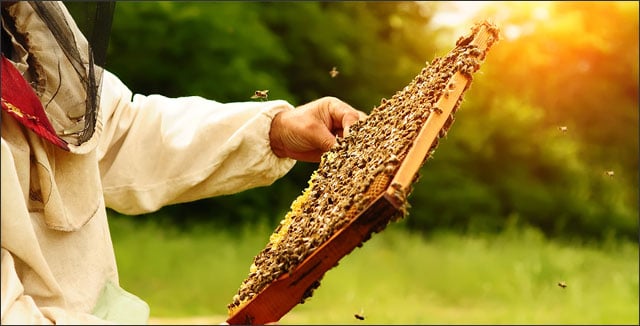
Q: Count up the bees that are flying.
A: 6